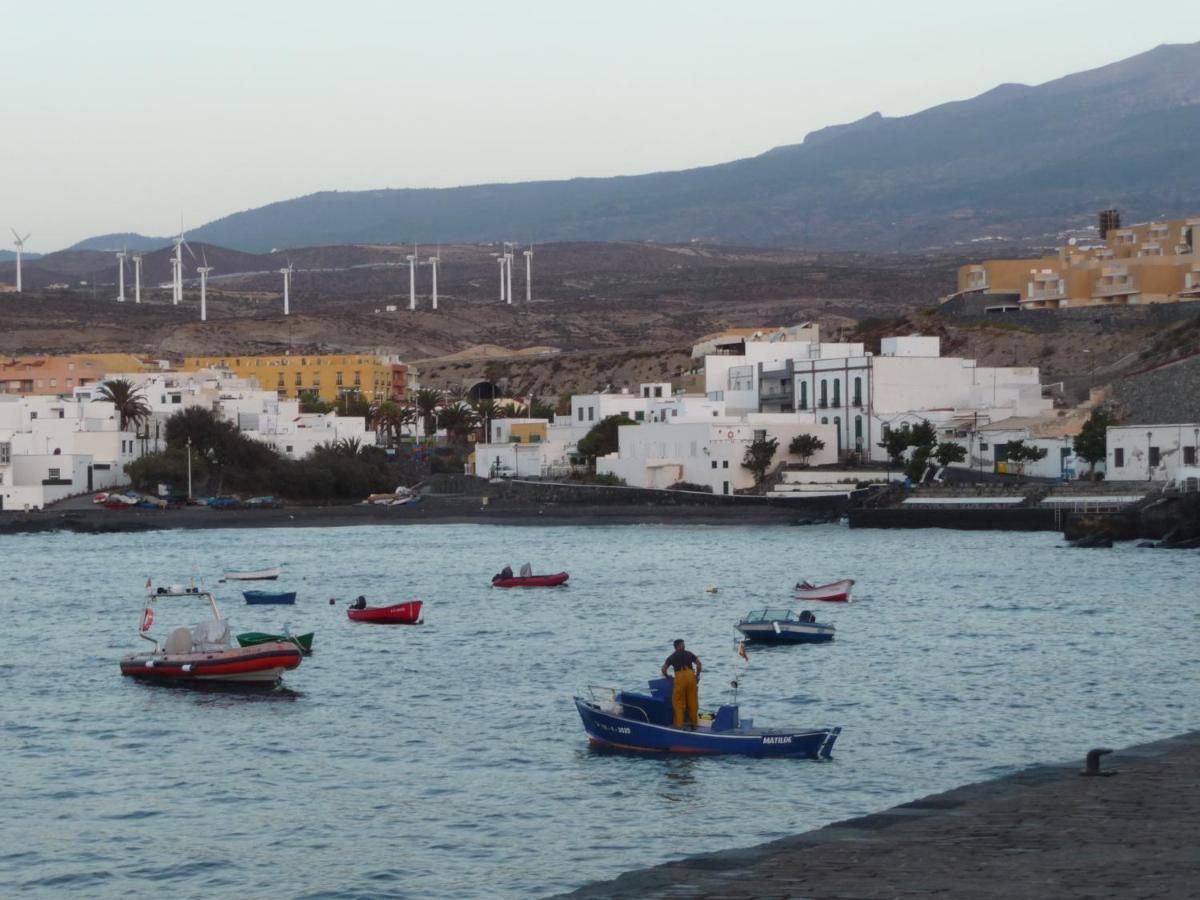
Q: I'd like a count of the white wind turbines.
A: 12